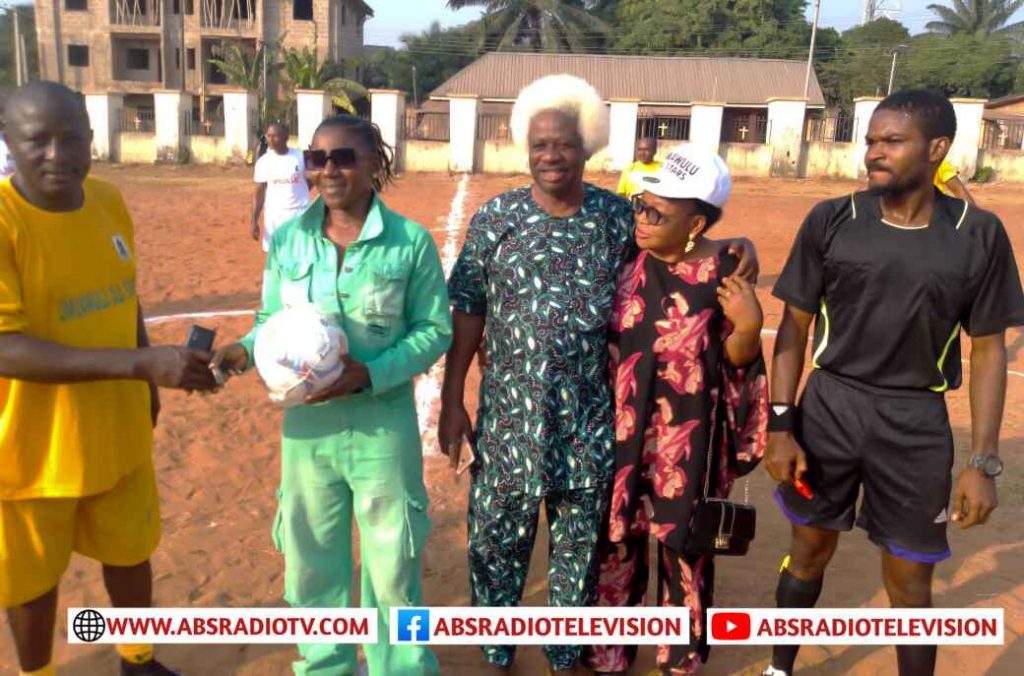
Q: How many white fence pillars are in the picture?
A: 11